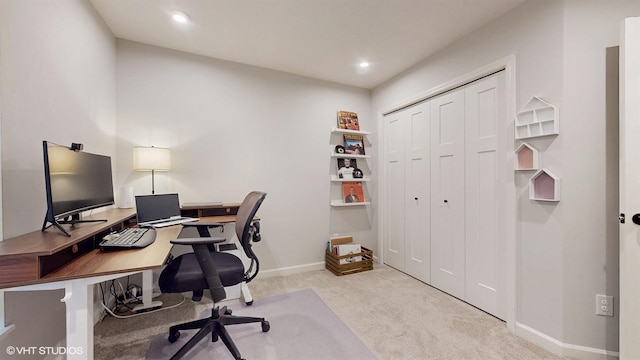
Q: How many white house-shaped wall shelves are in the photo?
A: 3